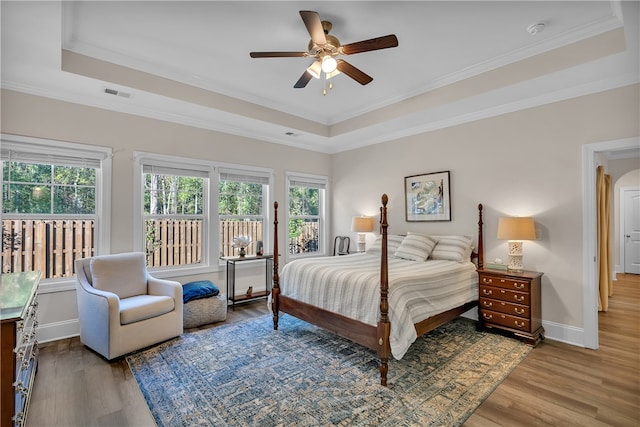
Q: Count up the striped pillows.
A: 3